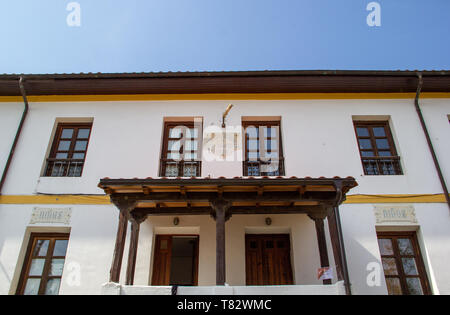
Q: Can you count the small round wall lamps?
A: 2